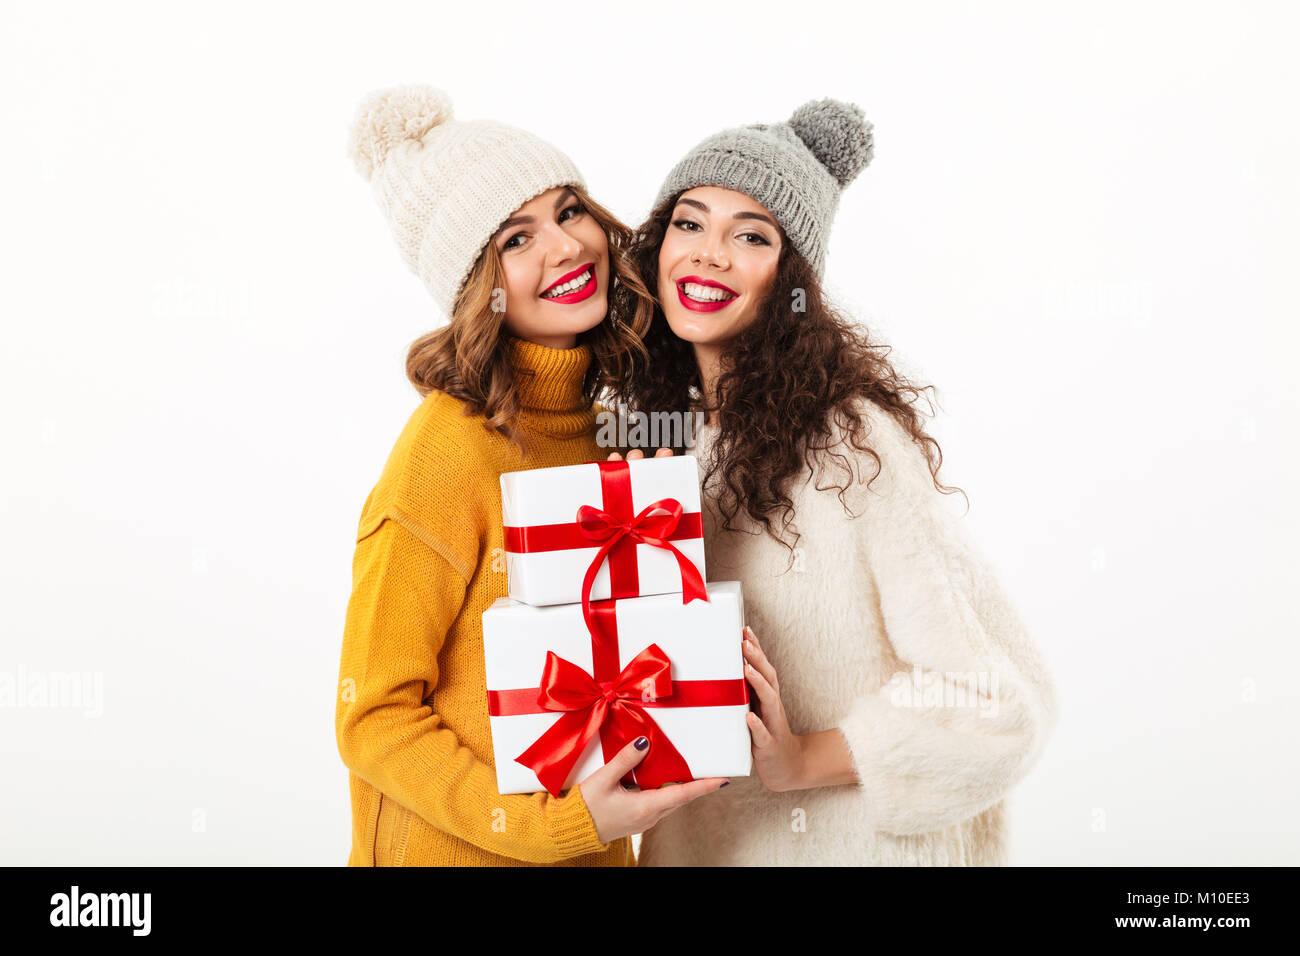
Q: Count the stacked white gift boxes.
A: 2